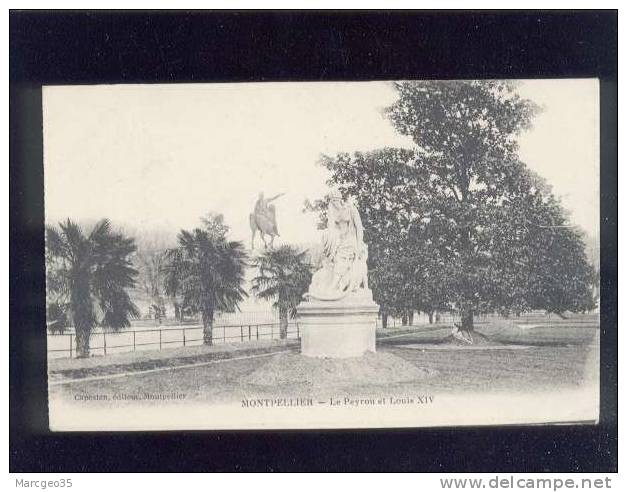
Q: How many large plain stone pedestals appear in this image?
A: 1